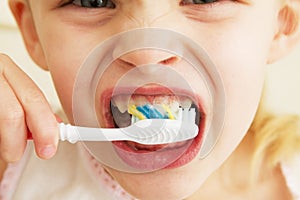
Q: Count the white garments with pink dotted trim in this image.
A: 1